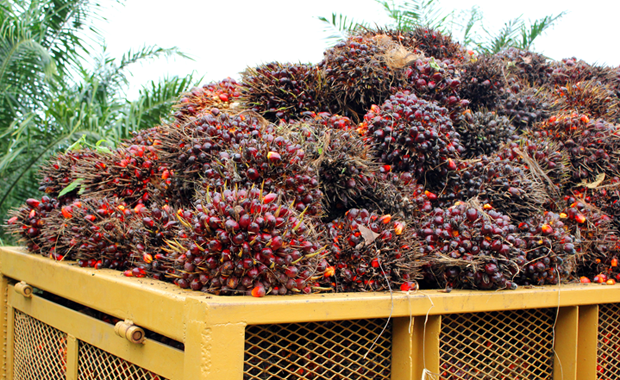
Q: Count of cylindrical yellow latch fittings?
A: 2